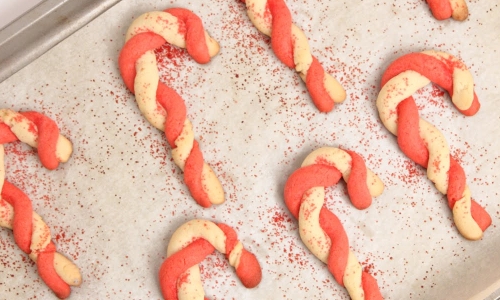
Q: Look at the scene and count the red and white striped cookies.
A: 7